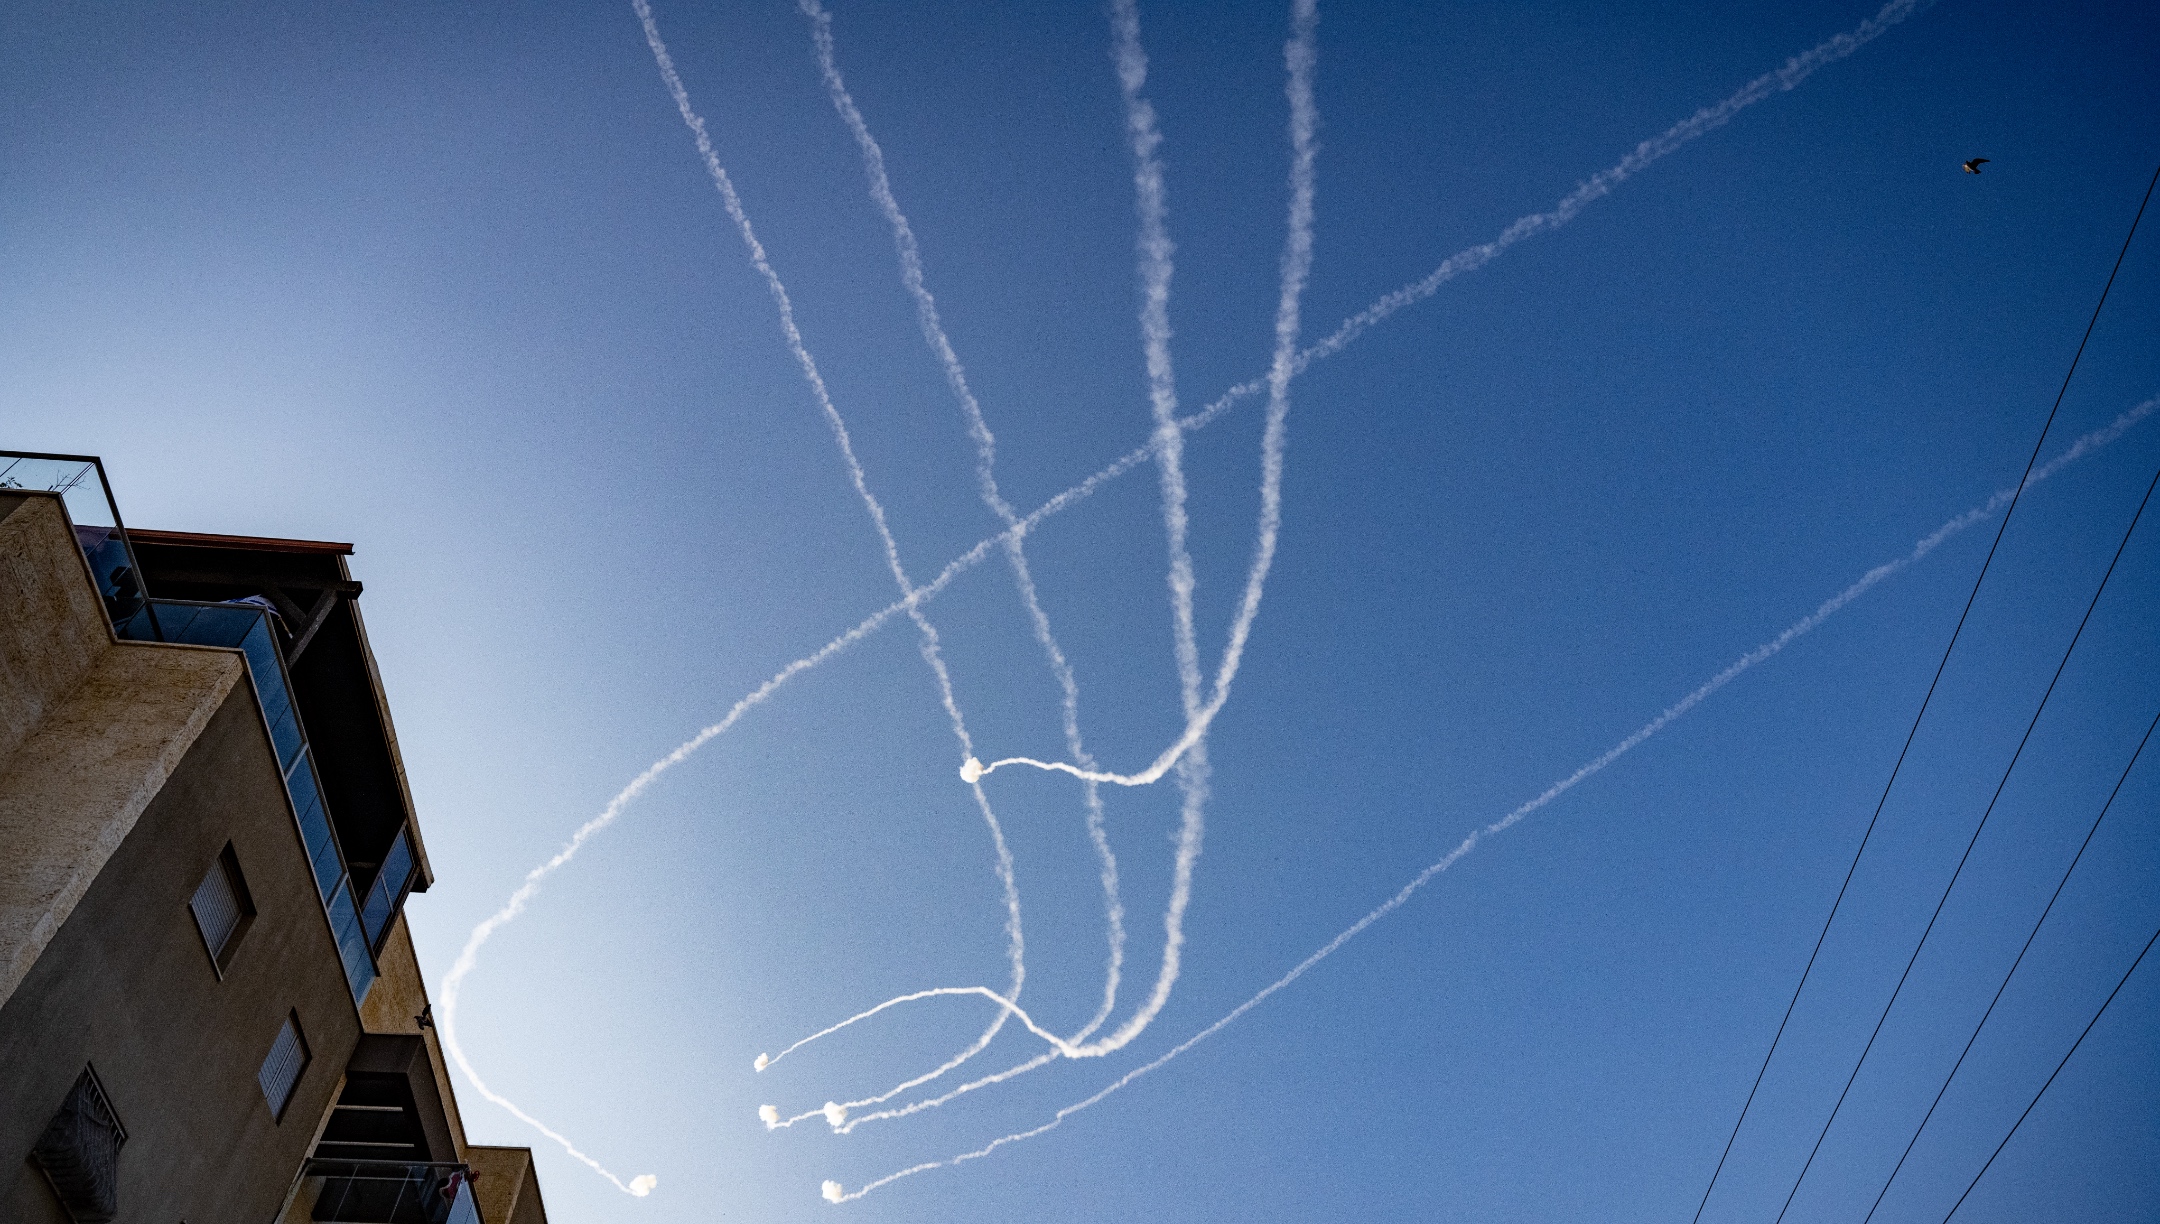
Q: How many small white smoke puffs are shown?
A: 6